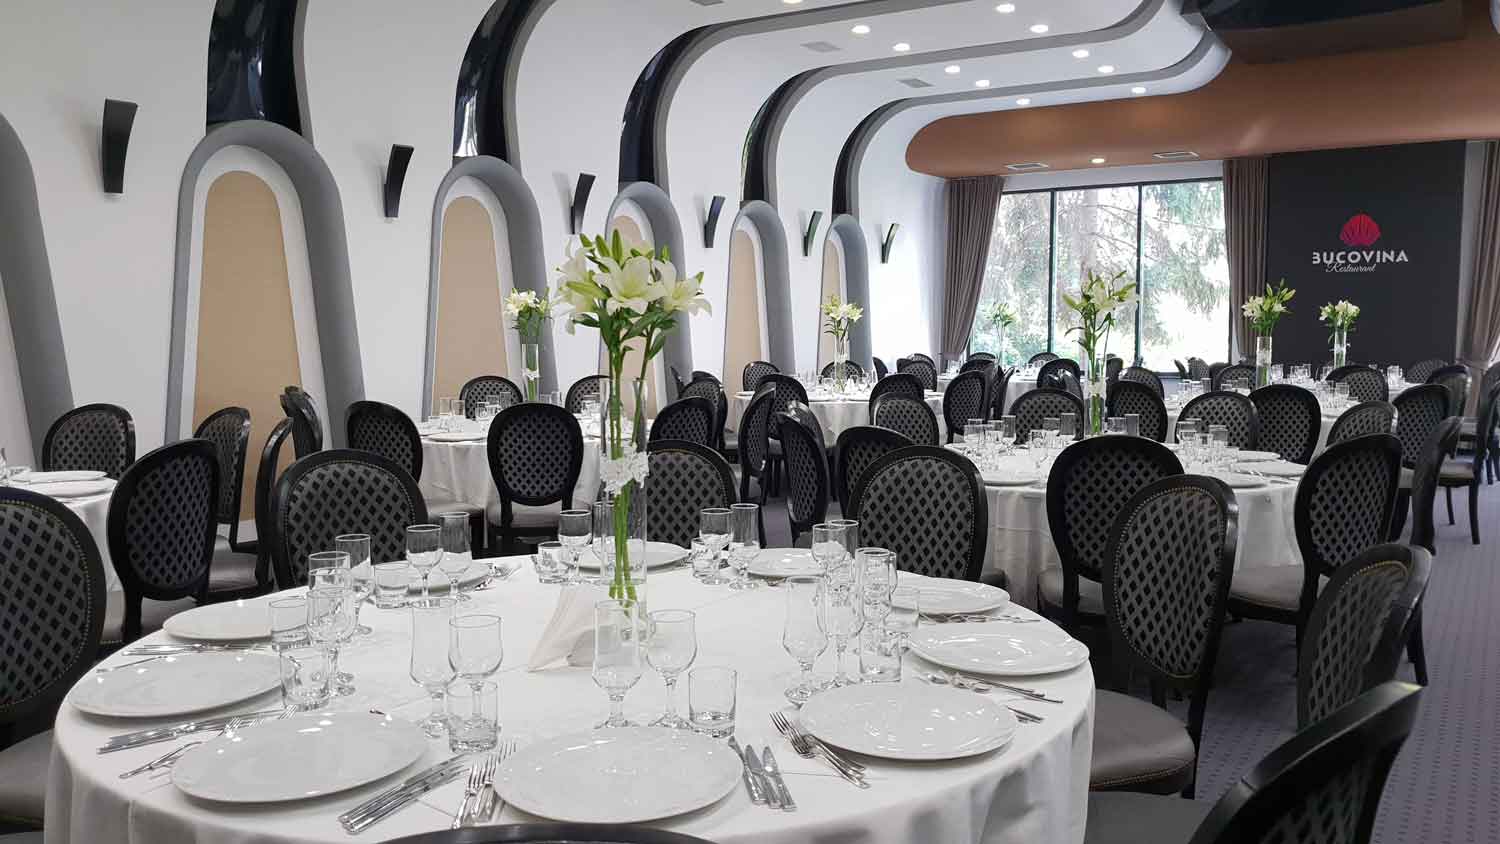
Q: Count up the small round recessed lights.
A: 12